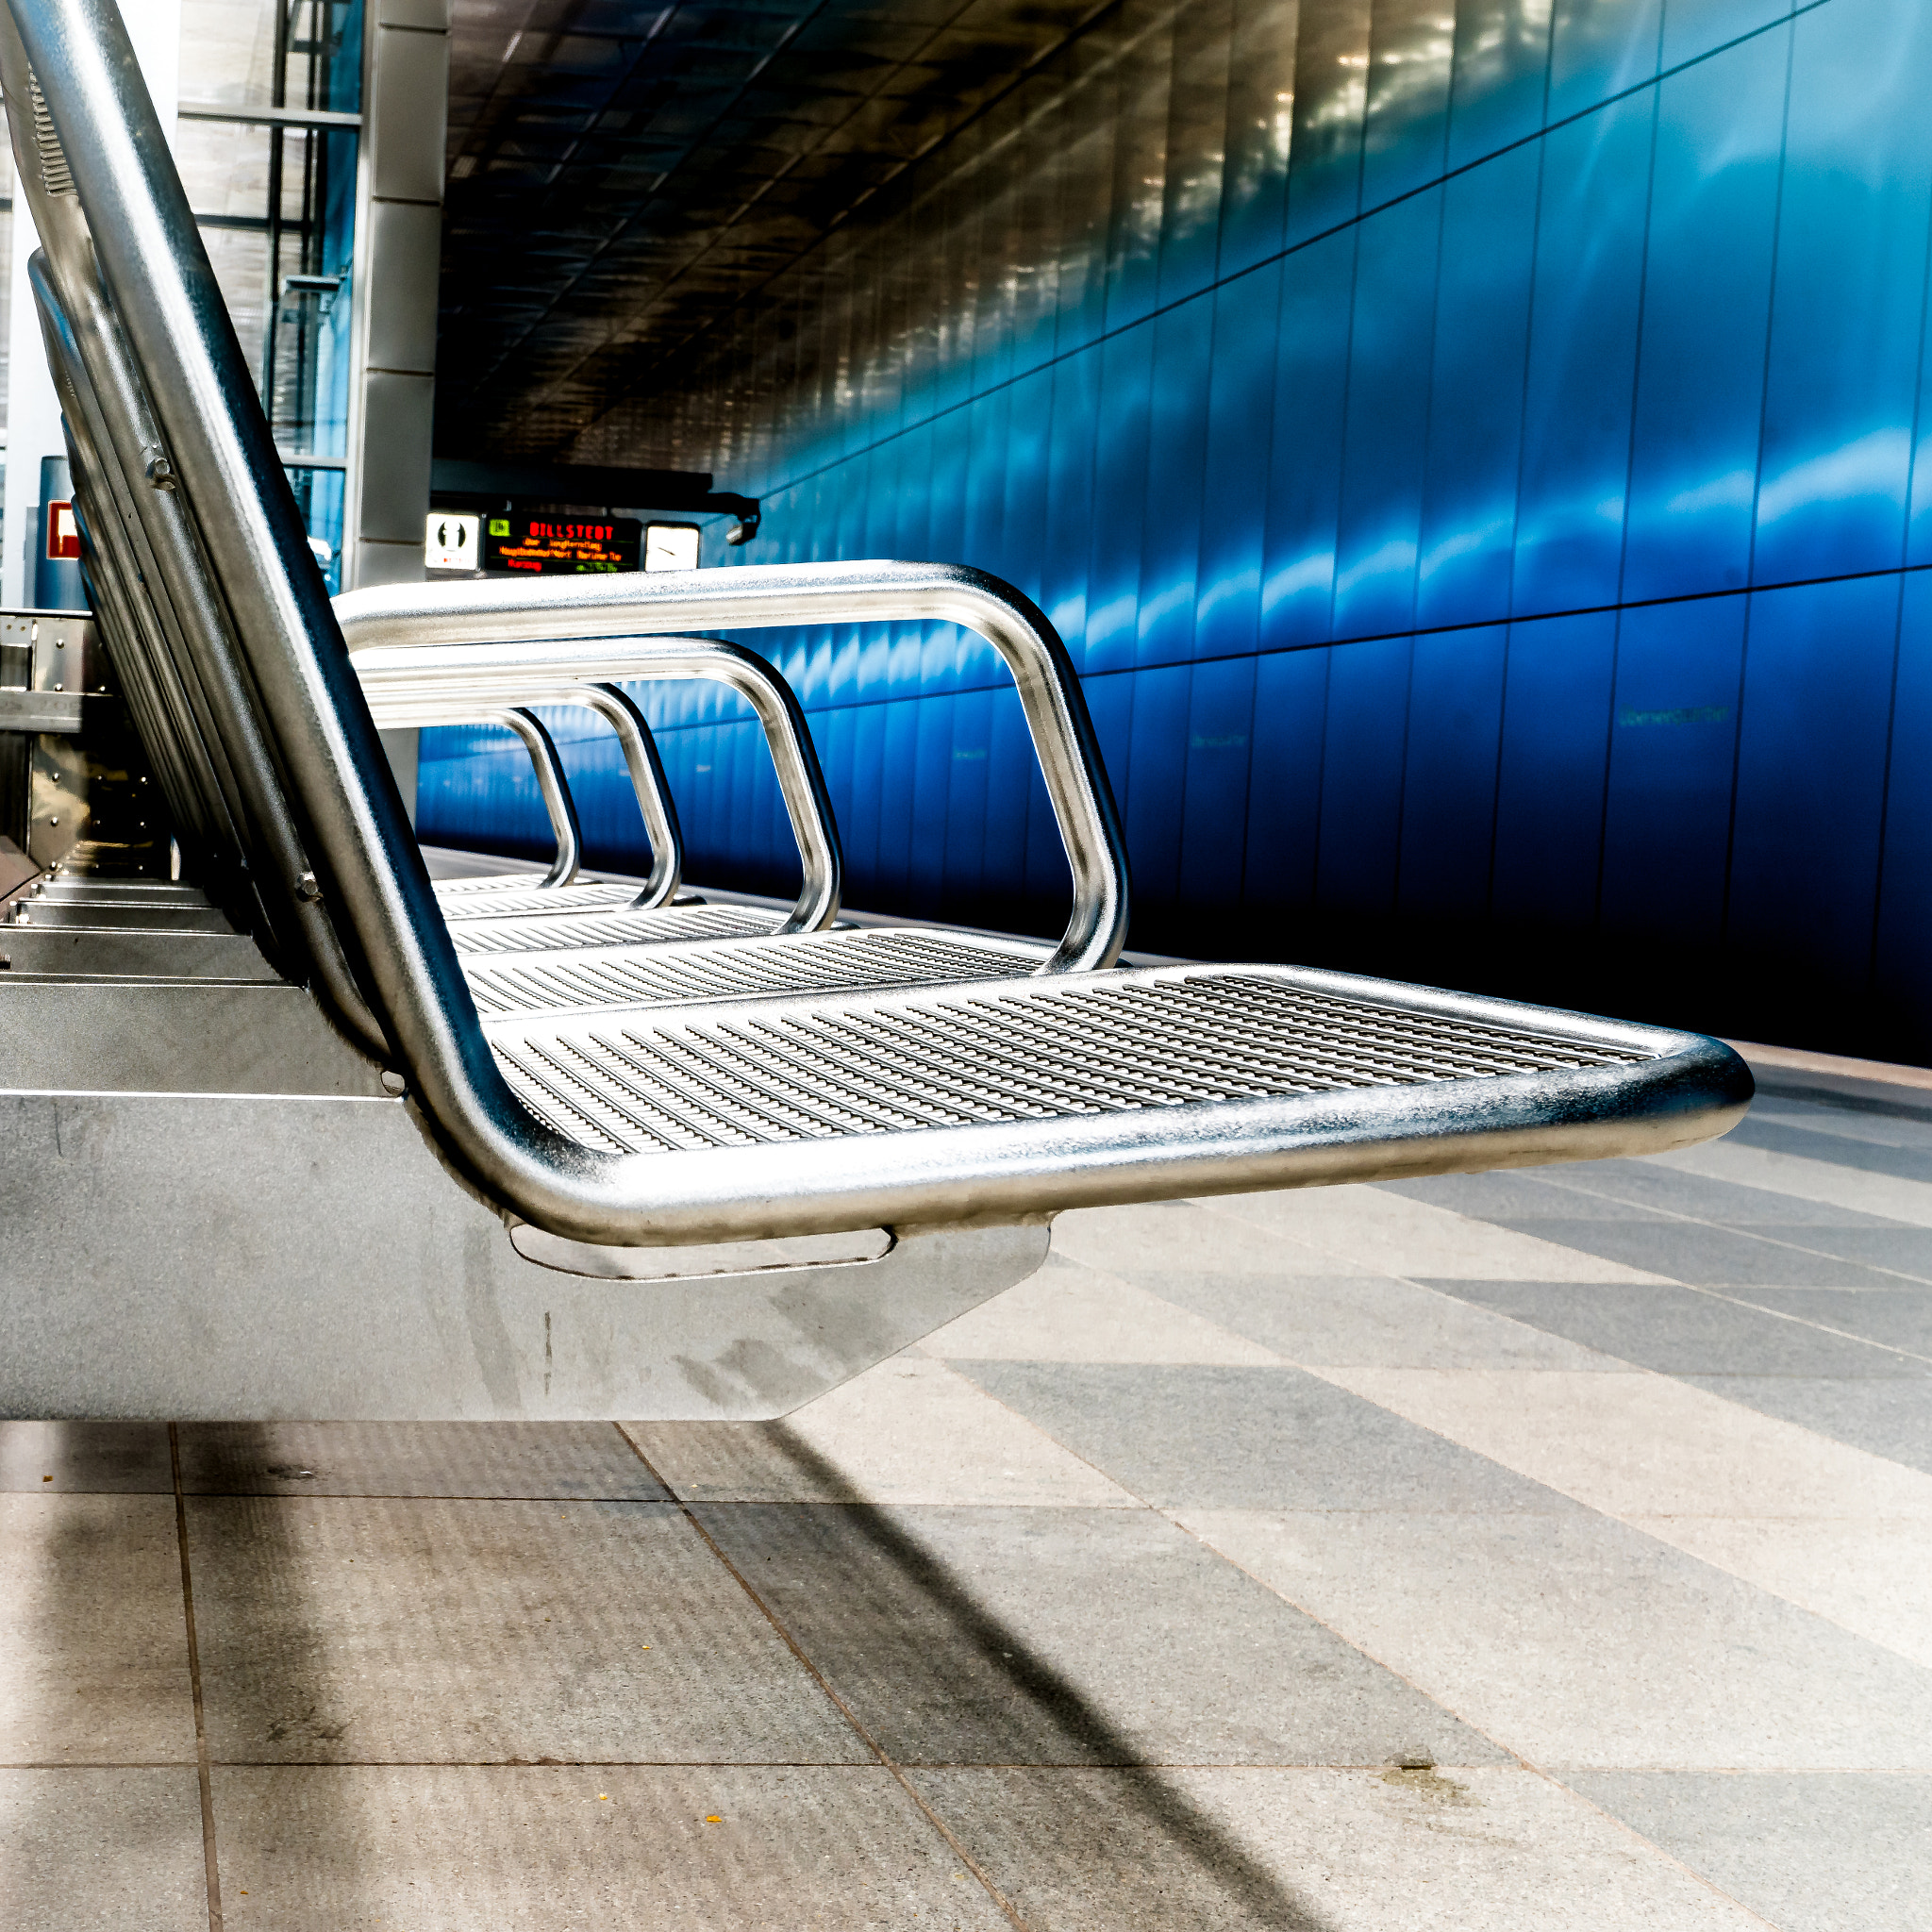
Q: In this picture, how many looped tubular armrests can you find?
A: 4